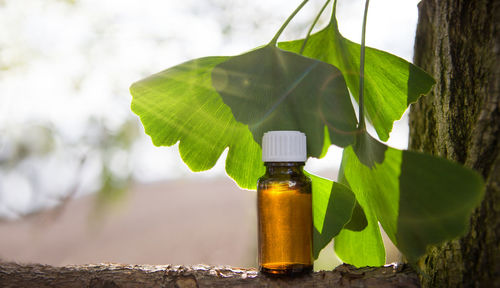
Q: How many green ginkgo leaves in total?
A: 5